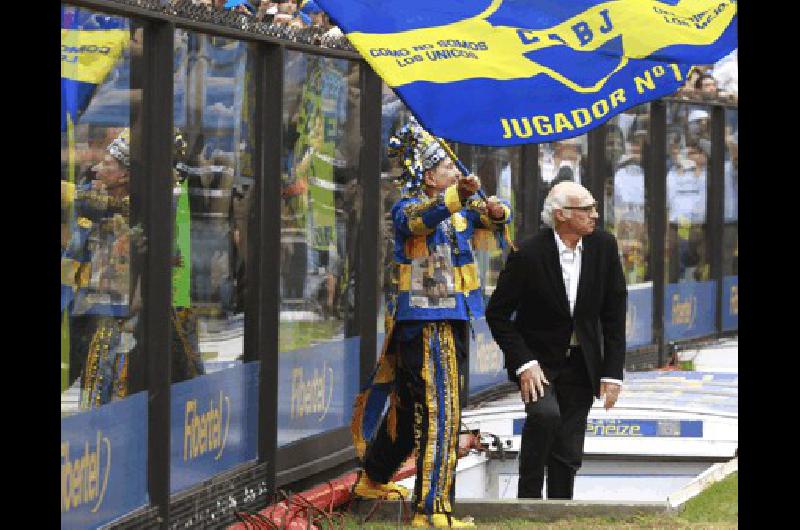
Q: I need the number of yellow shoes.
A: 2